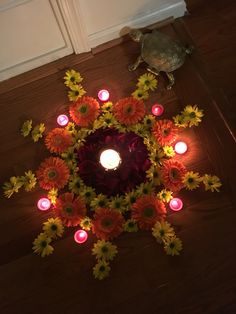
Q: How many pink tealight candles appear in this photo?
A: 7